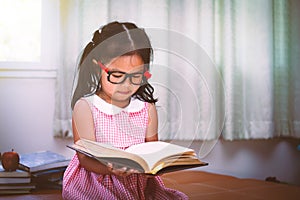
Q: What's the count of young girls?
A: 1